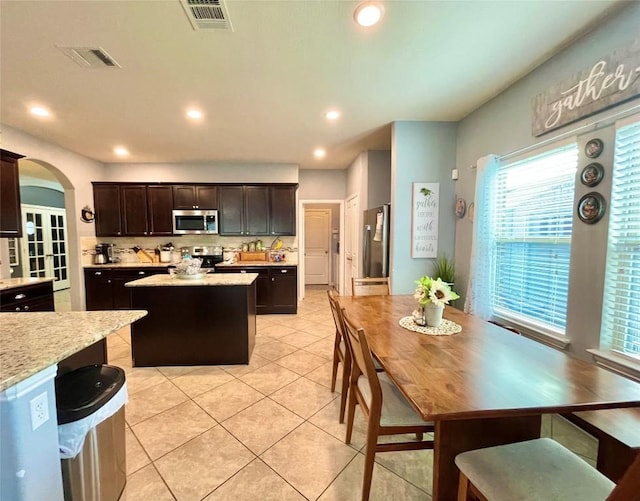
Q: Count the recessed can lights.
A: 6